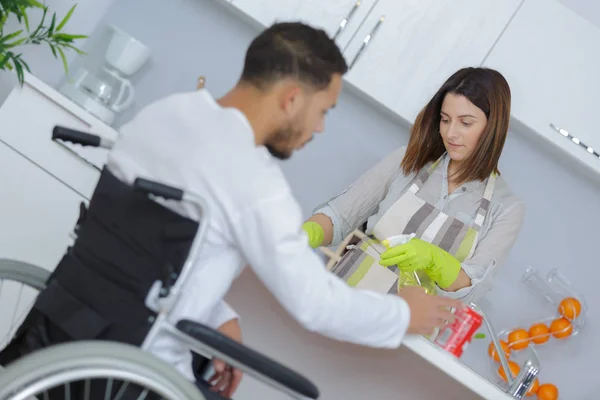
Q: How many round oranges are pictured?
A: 8